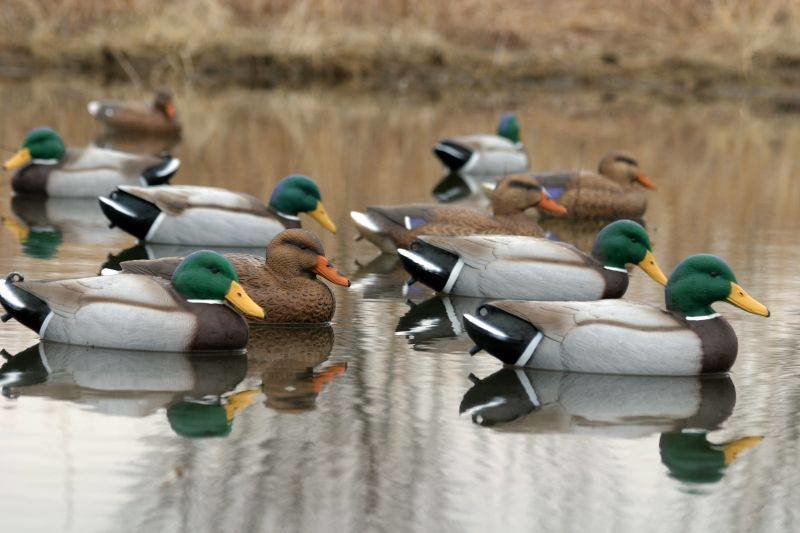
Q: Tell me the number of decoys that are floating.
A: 10